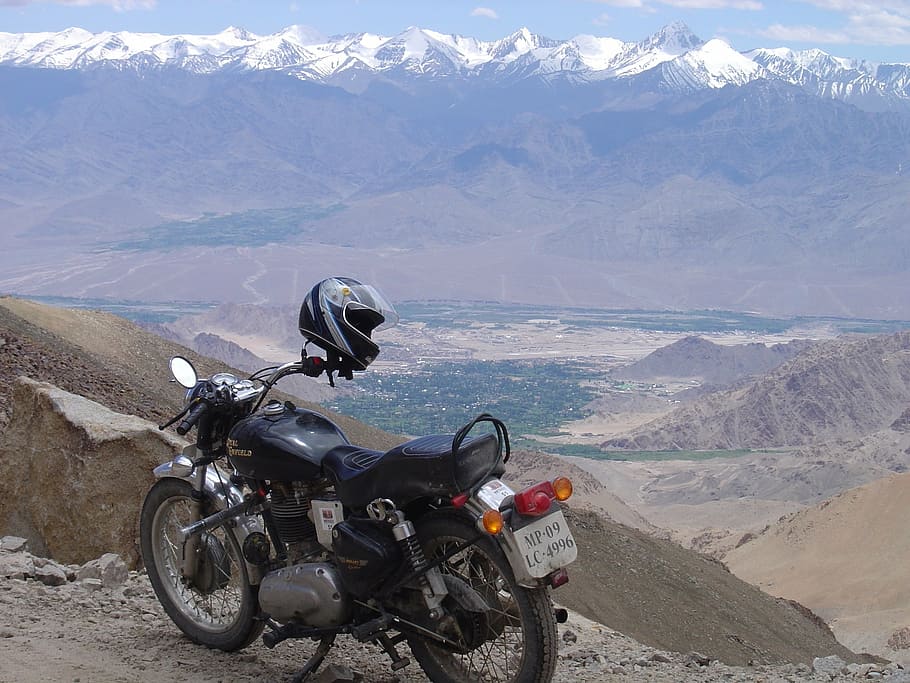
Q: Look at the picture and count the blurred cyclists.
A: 0